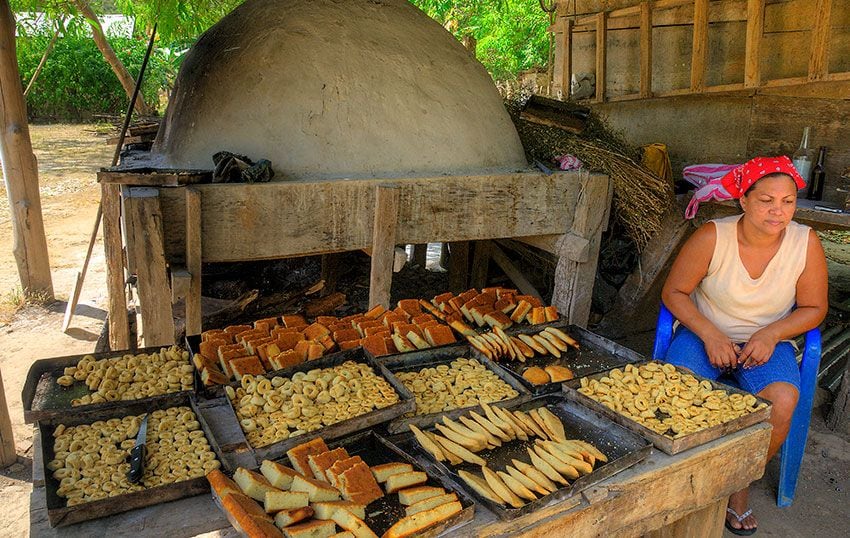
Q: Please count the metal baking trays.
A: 11